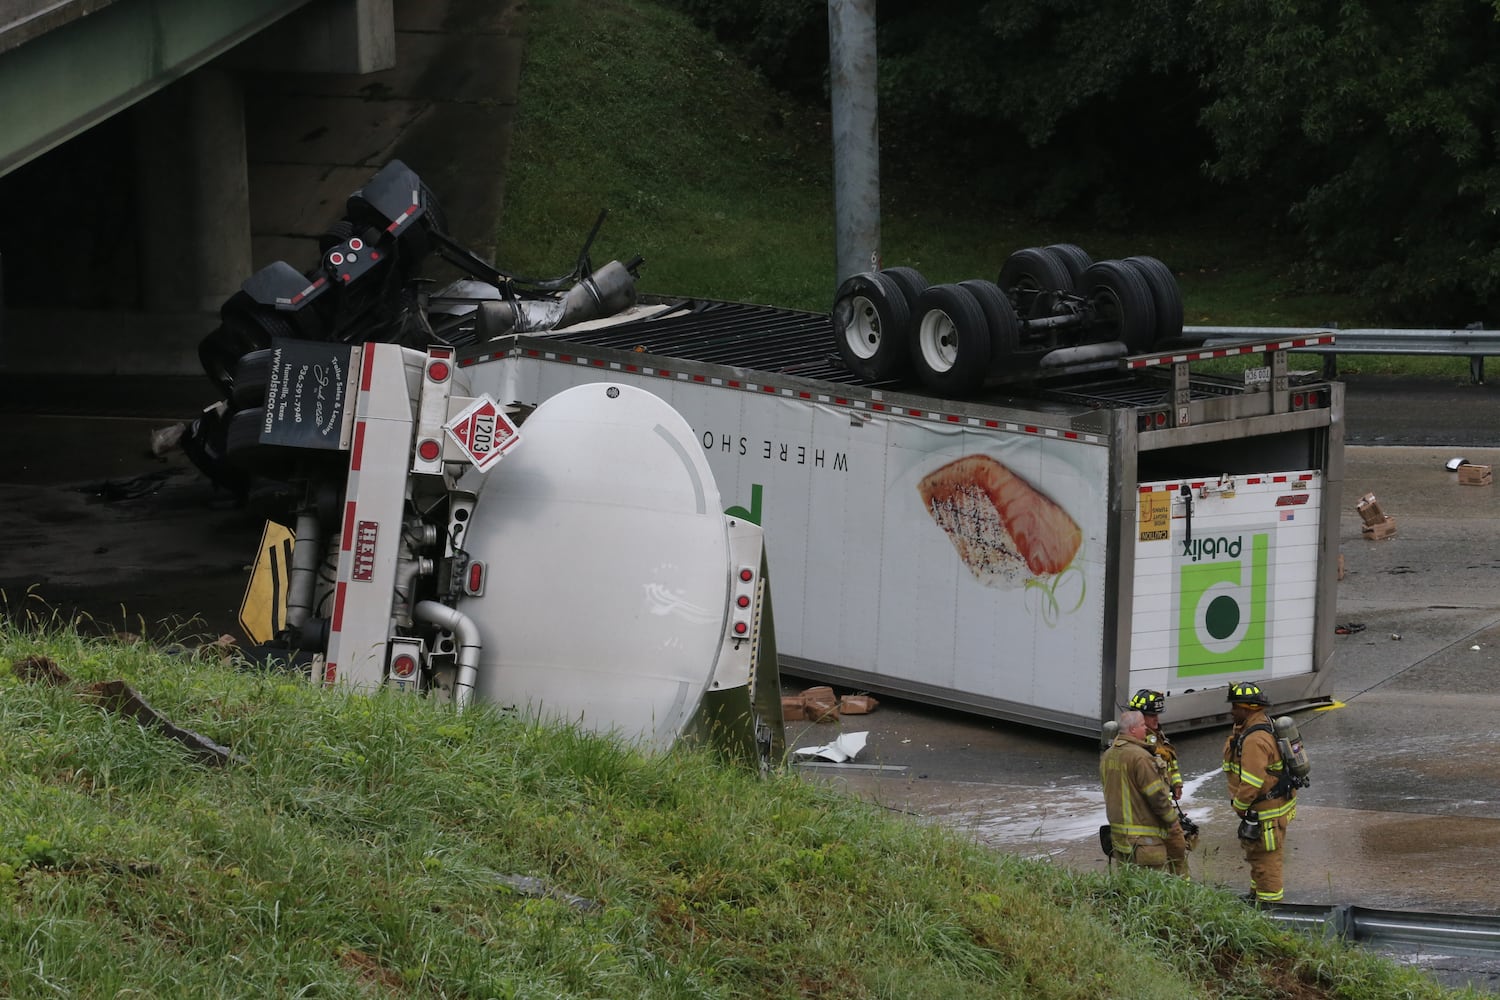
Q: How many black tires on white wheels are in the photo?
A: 2